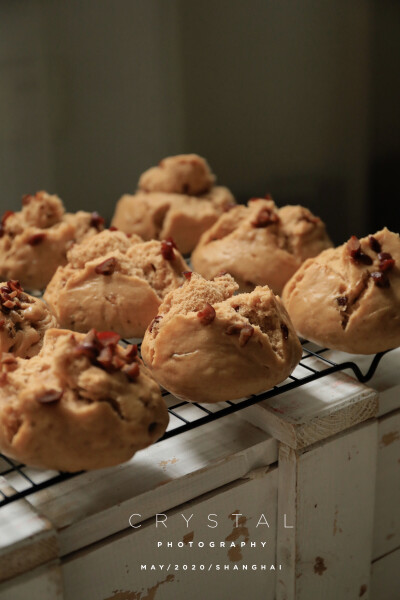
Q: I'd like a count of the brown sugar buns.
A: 8